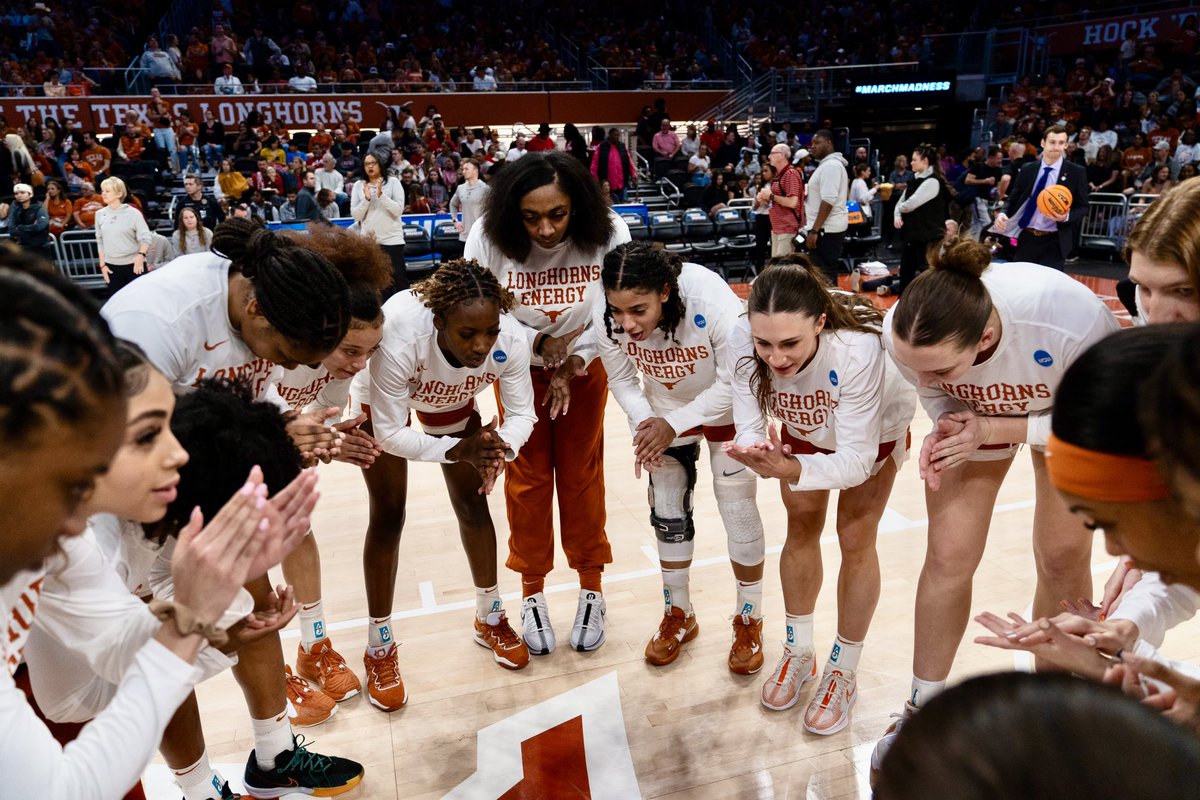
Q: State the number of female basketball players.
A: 13